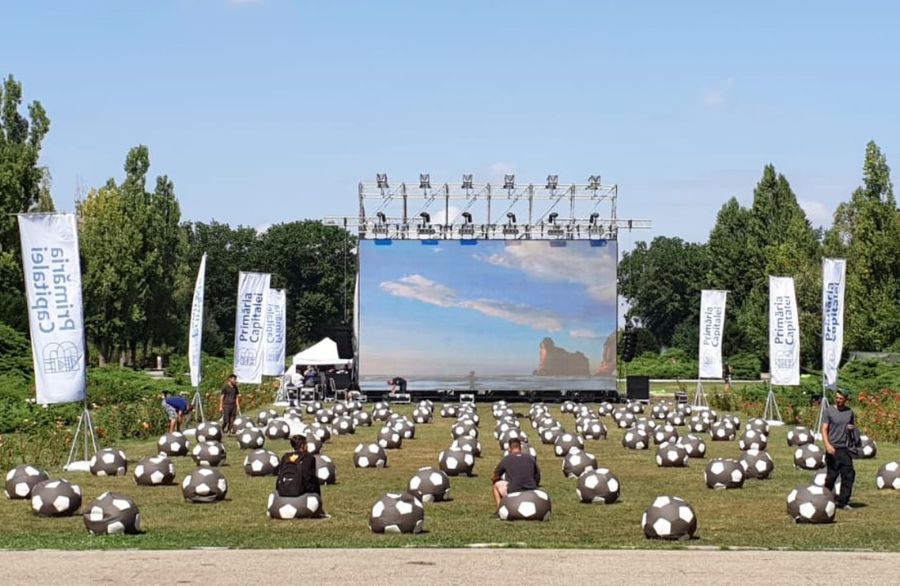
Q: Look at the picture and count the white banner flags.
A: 7